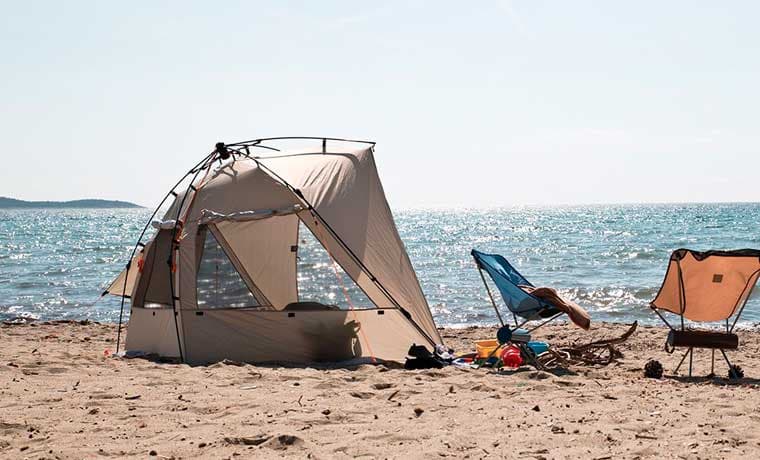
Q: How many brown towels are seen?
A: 1